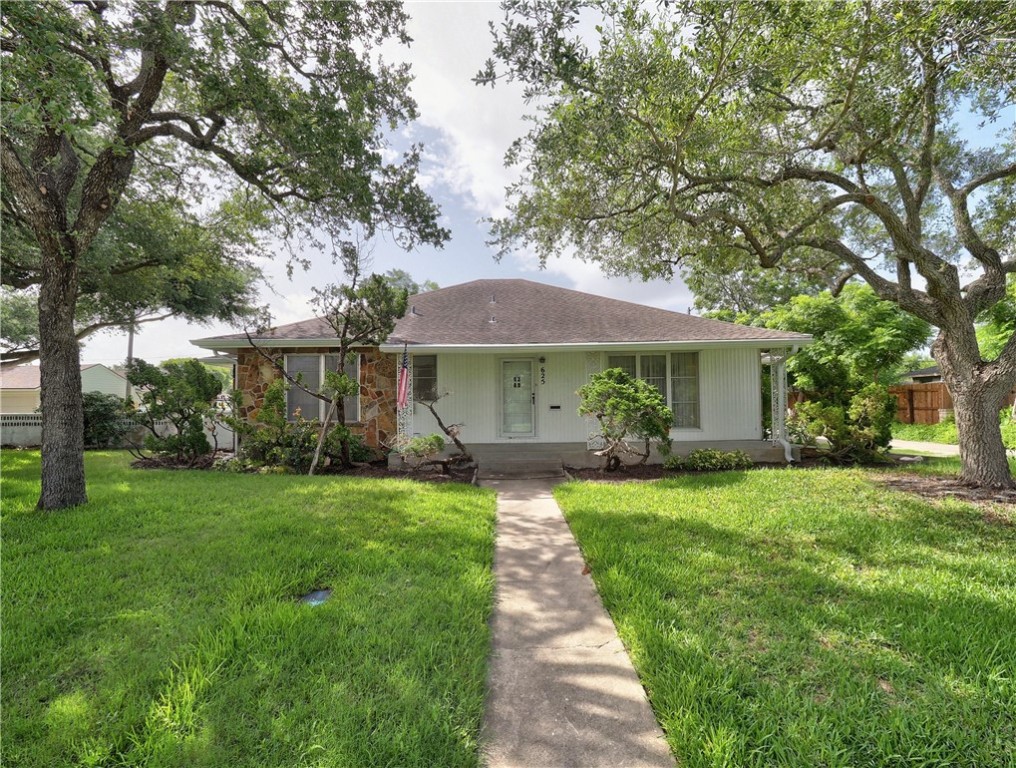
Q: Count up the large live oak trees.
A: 2